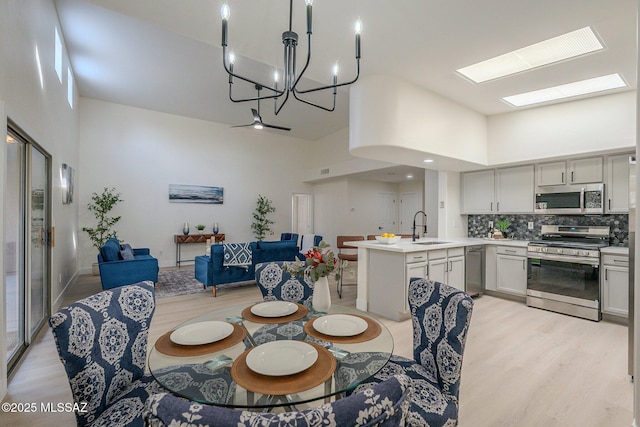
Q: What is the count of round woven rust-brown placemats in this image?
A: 4